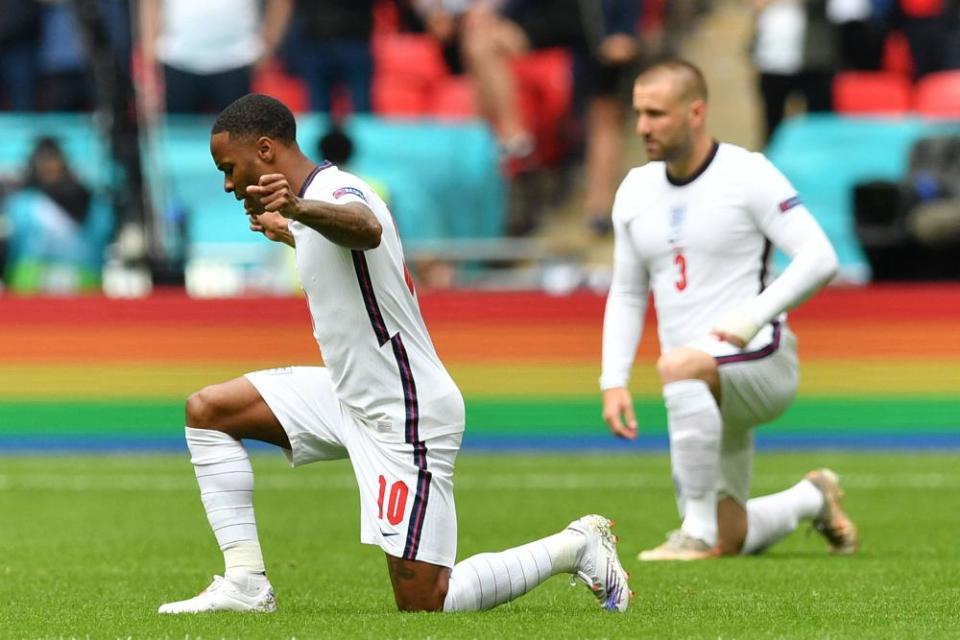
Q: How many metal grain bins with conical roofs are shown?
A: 0